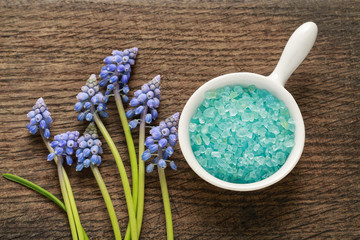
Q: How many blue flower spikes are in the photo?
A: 7